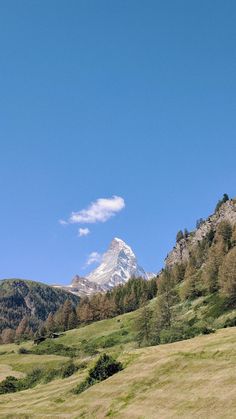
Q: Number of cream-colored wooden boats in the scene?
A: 0